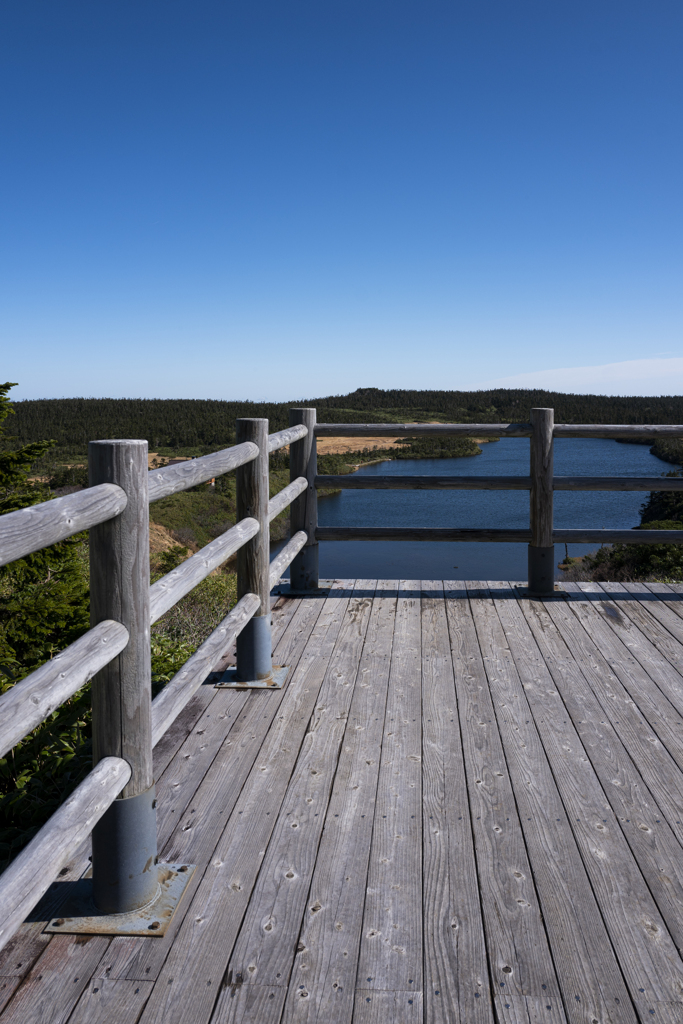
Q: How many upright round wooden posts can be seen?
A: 4